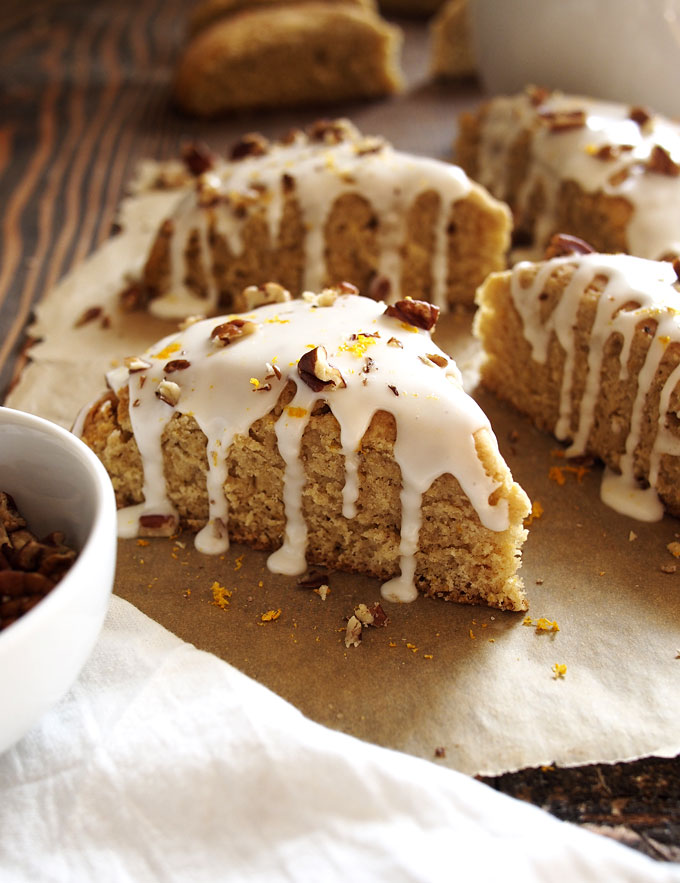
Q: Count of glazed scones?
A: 4